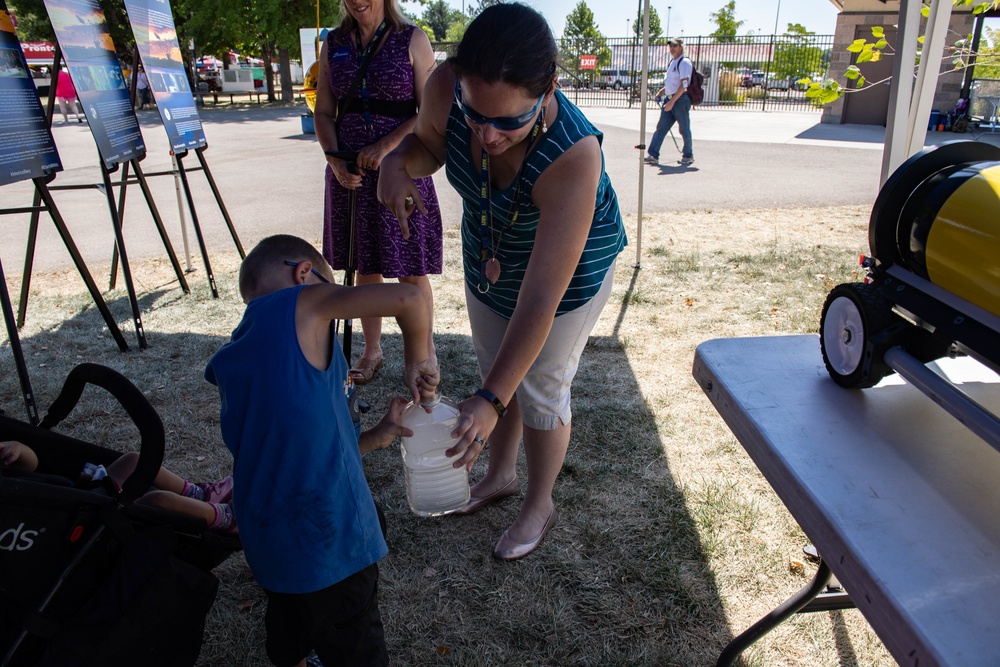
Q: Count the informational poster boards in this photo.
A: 3